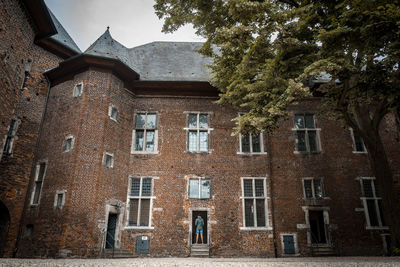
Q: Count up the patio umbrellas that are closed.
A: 0